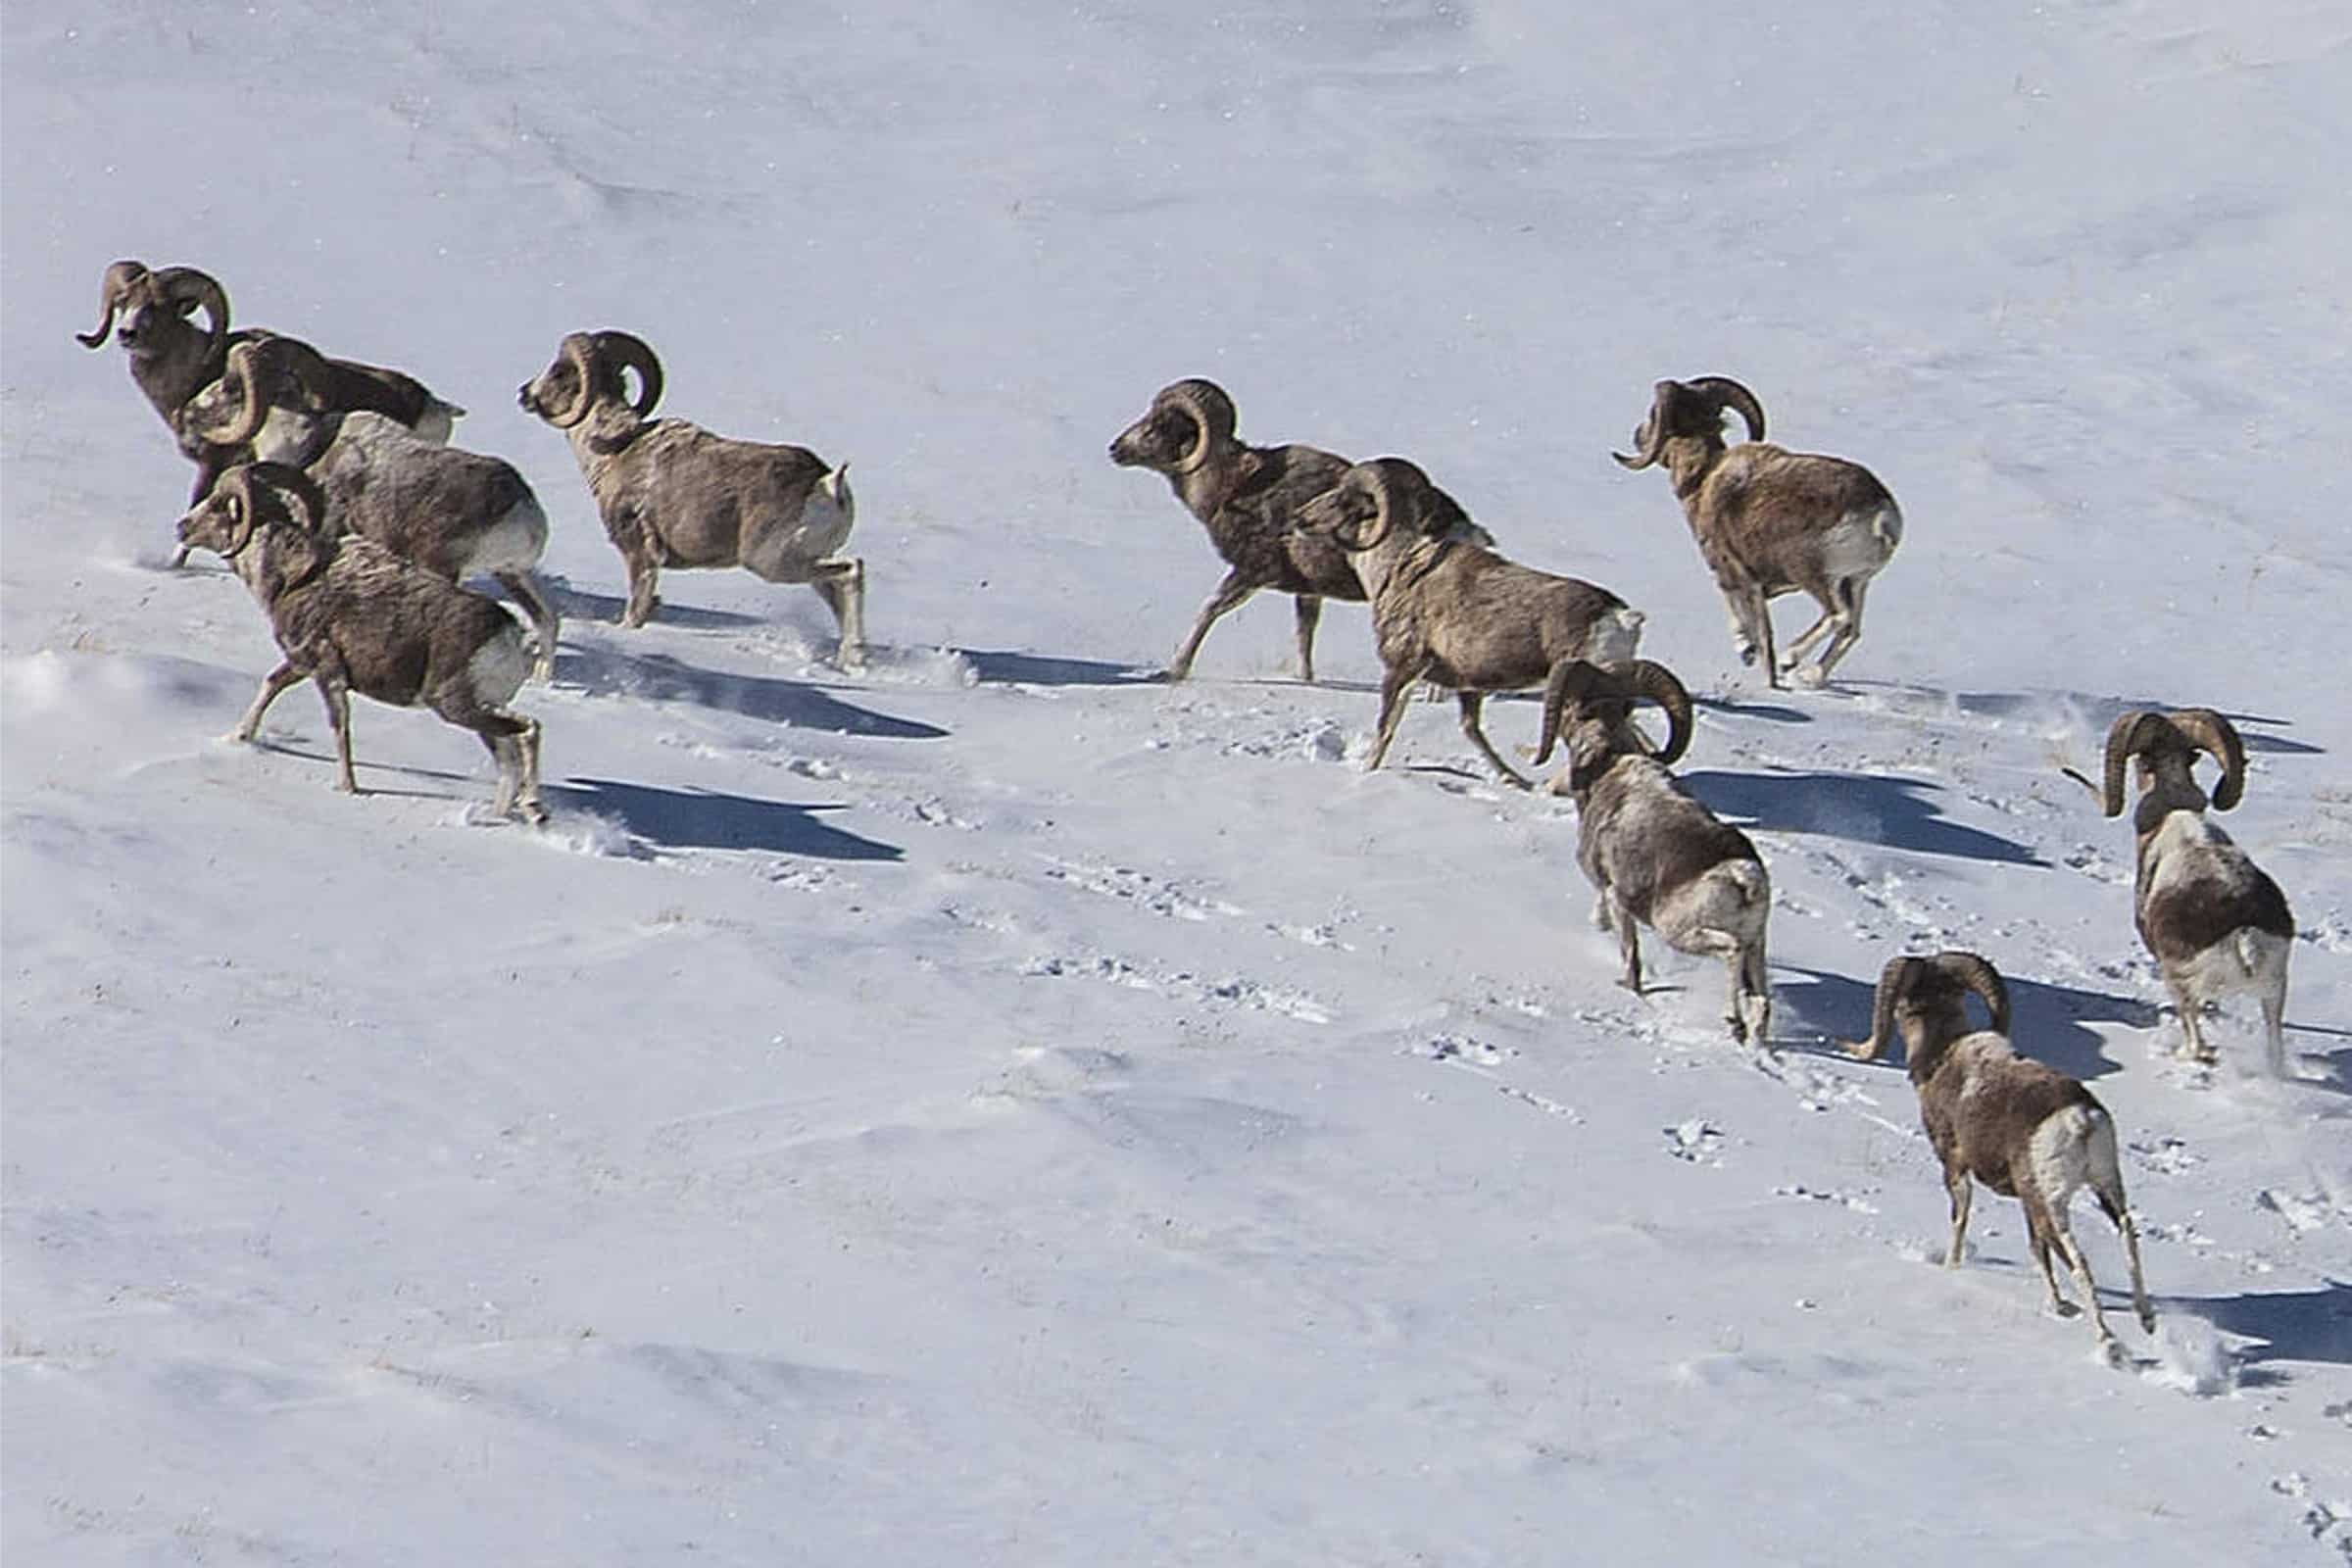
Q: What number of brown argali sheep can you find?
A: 10